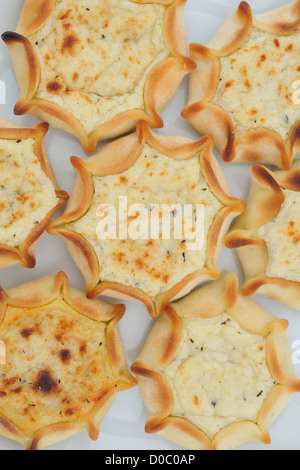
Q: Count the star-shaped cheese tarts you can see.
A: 7